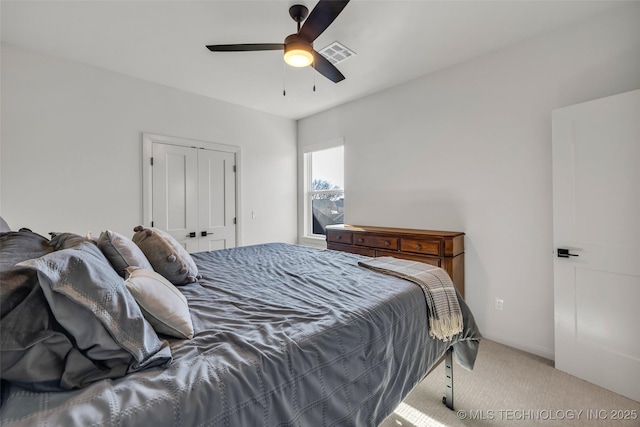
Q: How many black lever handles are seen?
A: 3